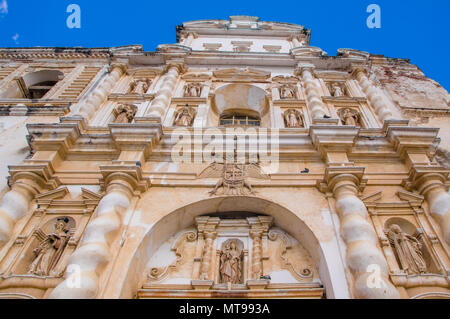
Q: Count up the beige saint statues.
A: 11